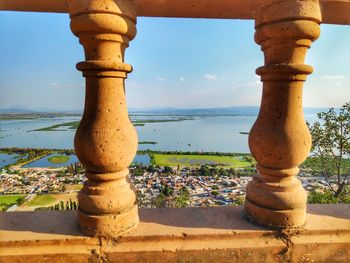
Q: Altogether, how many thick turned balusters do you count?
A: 2